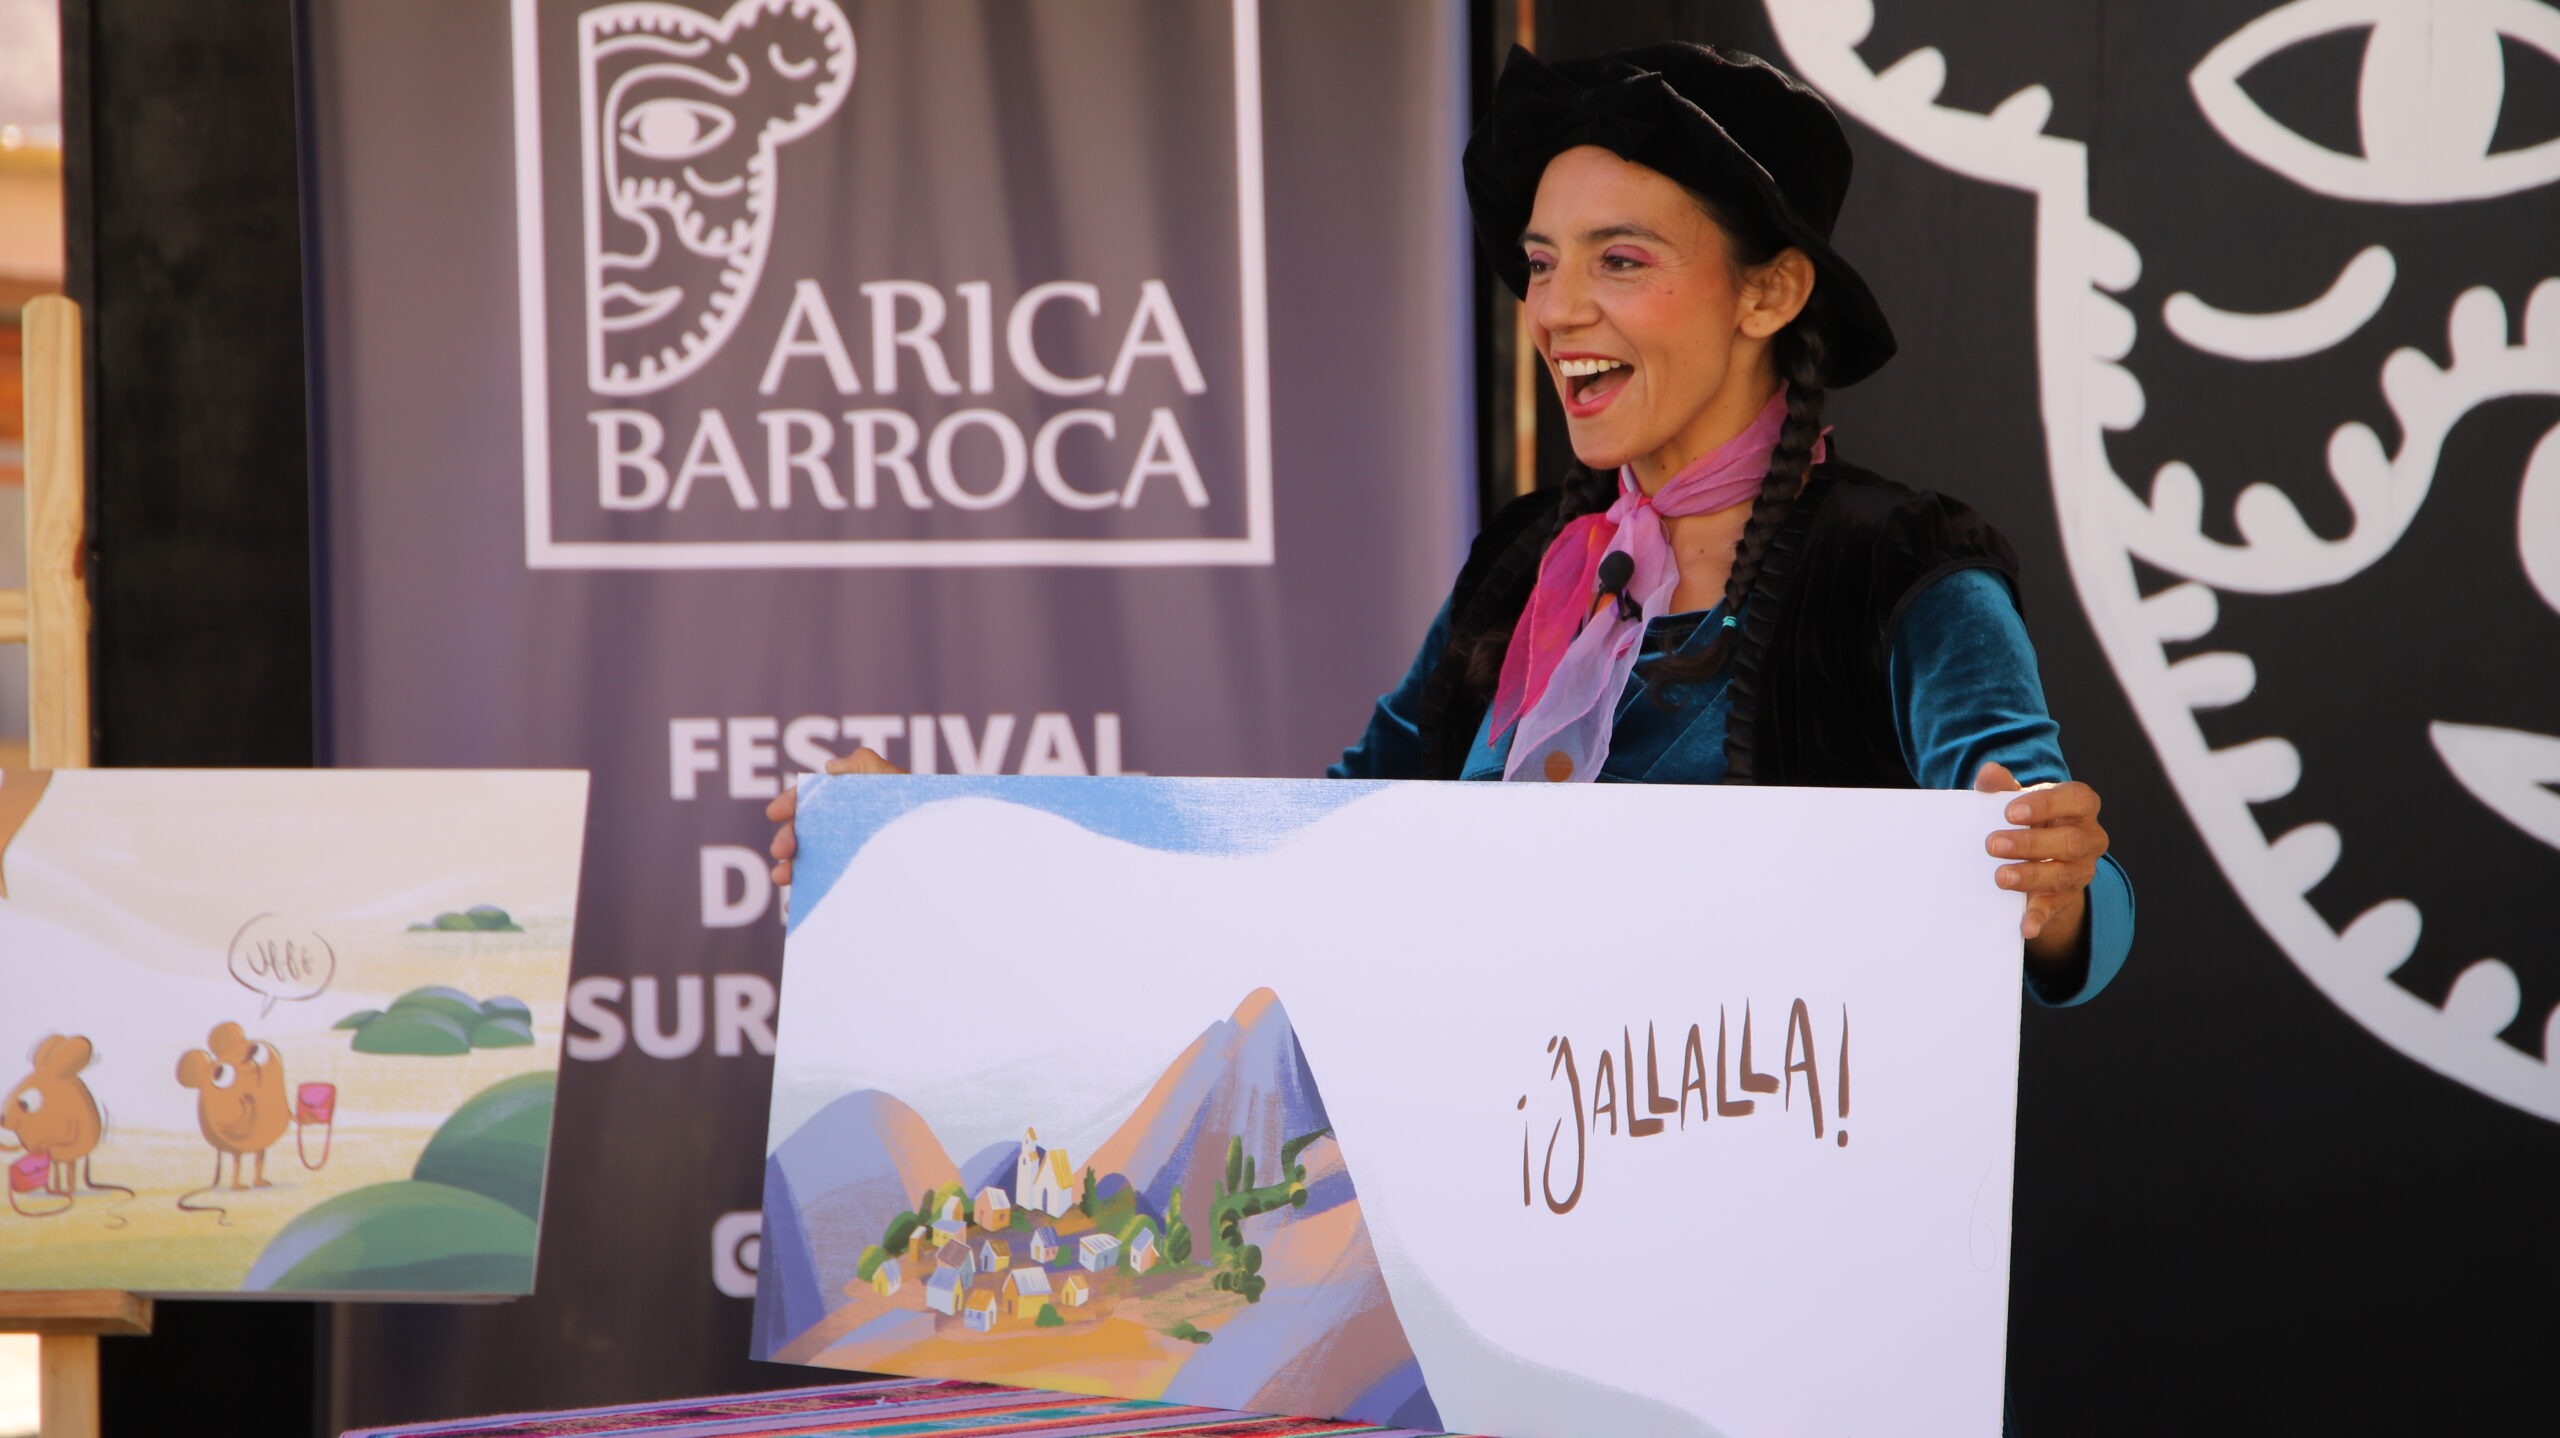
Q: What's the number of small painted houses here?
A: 14